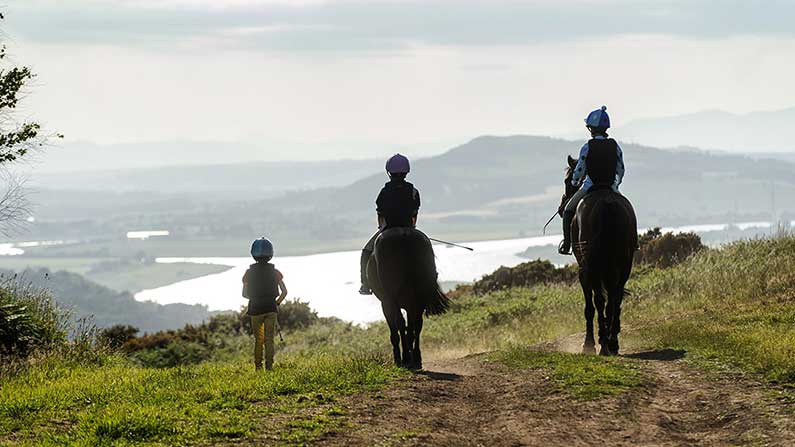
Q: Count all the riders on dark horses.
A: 2